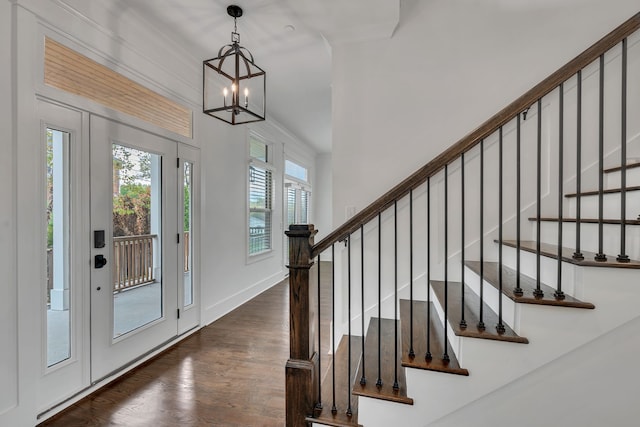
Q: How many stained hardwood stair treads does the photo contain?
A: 9